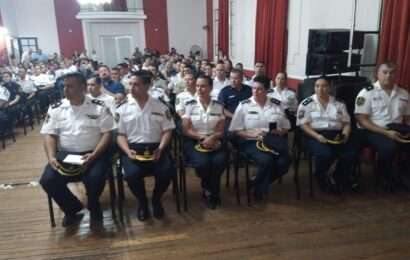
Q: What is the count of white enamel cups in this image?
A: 0